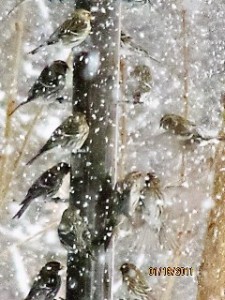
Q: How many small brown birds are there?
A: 12